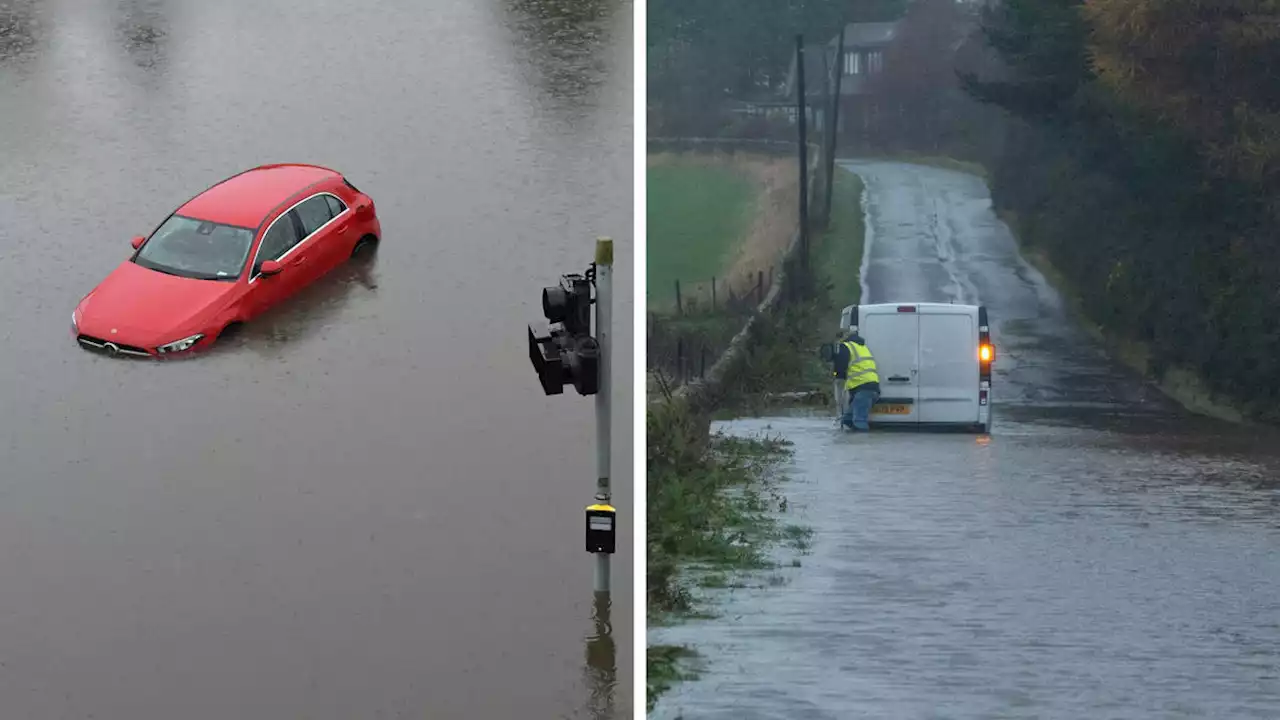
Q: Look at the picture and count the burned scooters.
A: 0